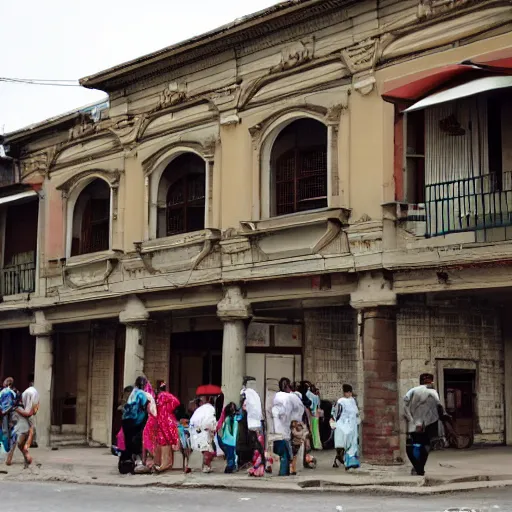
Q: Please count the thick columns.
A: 4